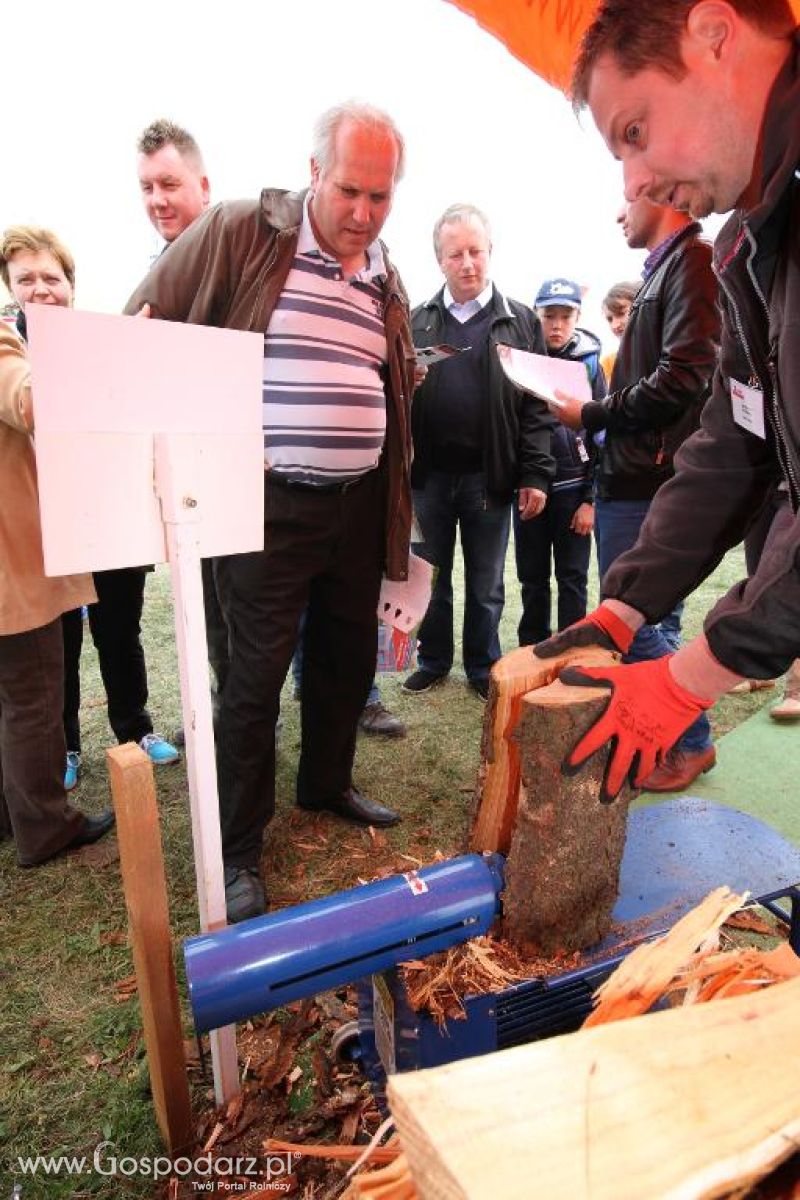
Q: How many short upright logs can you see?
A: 2